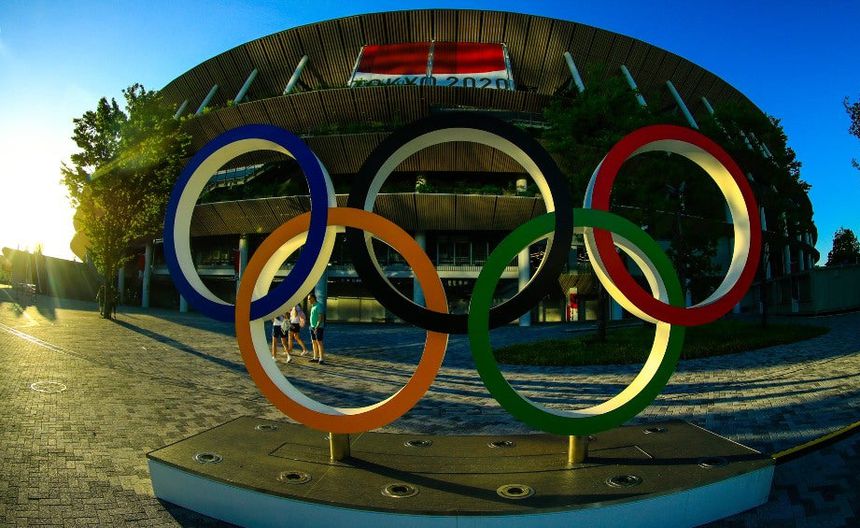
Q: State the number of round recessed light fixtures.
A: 10